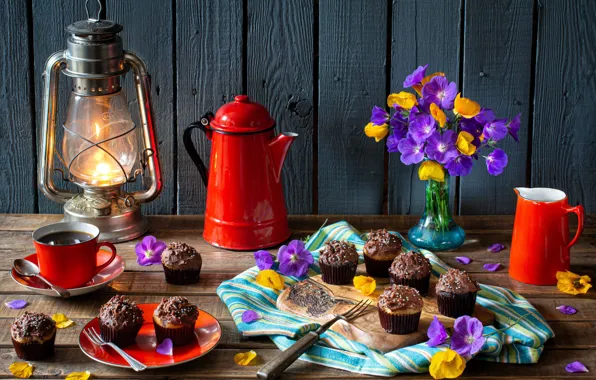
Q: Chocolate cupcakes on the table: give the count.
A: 9